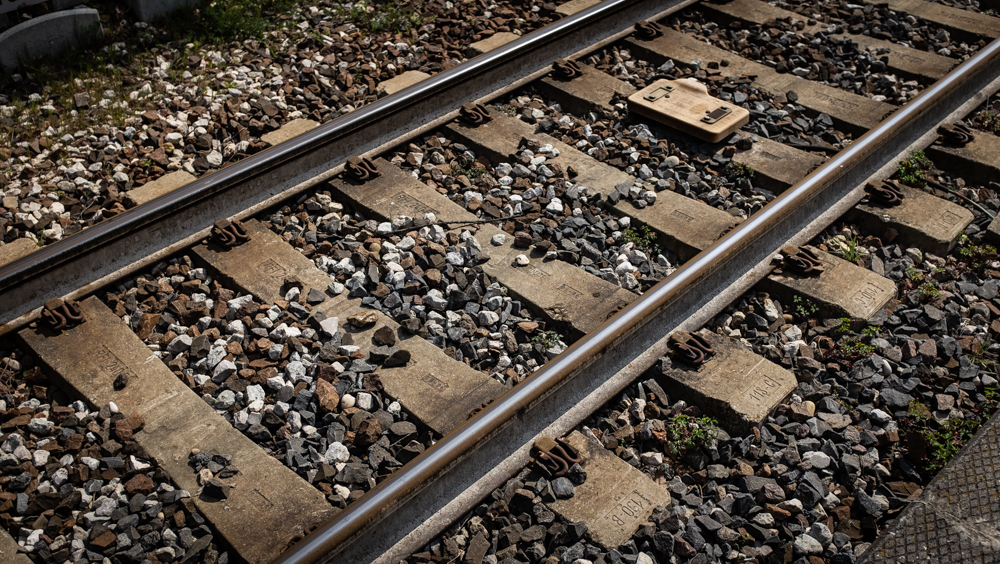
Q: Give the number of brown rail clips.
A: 11